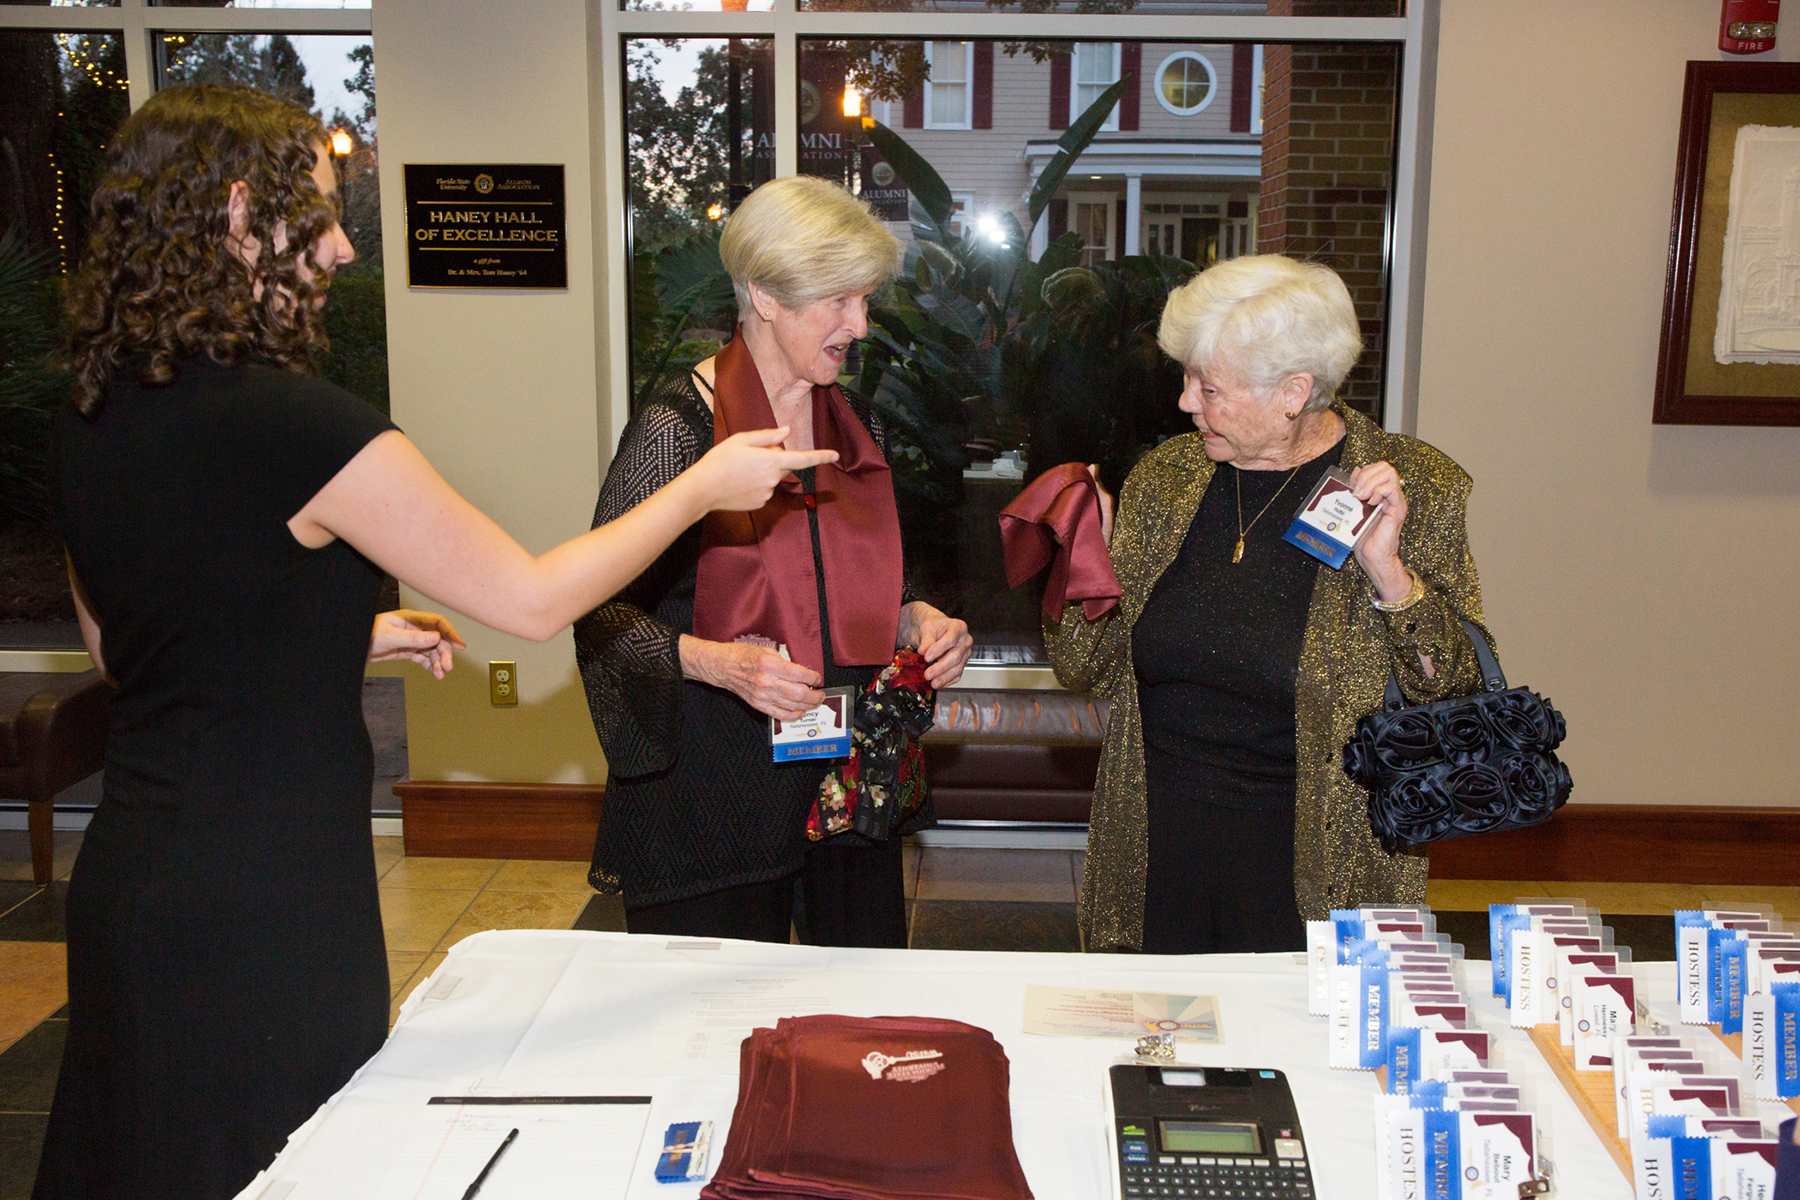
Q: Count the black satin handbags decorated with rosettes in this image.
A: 1